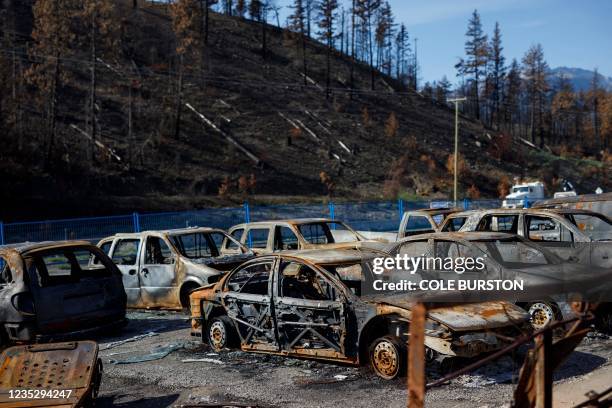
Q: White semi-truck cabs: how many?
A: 1